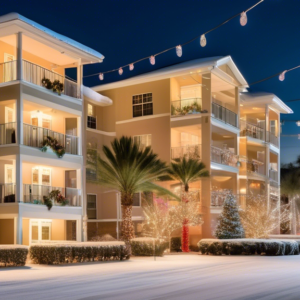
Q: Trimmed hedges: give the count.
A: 4